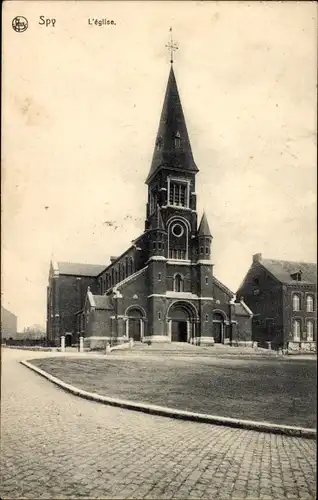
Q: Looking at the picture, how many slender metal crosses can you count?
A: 1